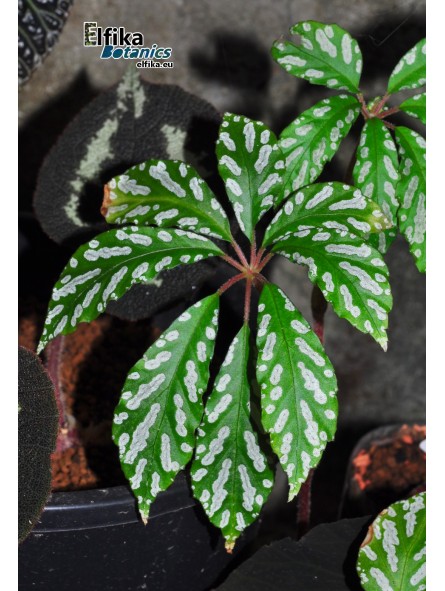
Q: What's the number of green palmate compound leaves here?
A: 2